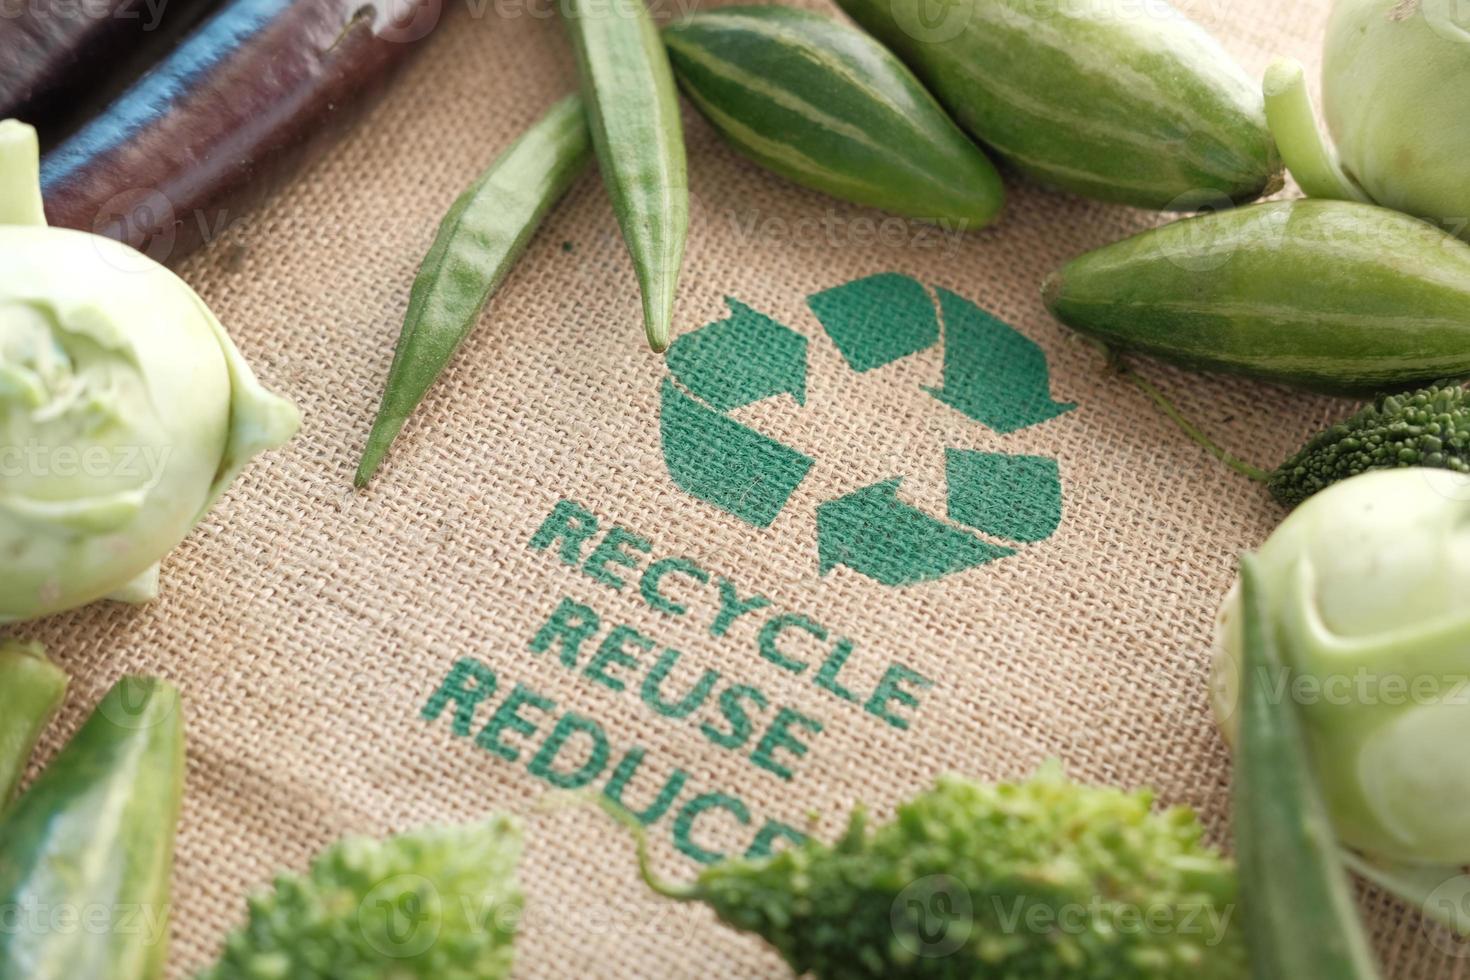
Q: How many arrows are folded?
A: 3